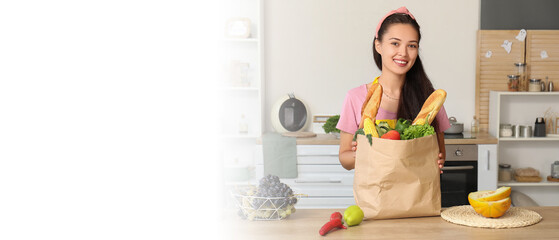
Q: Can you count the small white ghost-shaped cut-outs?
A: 4